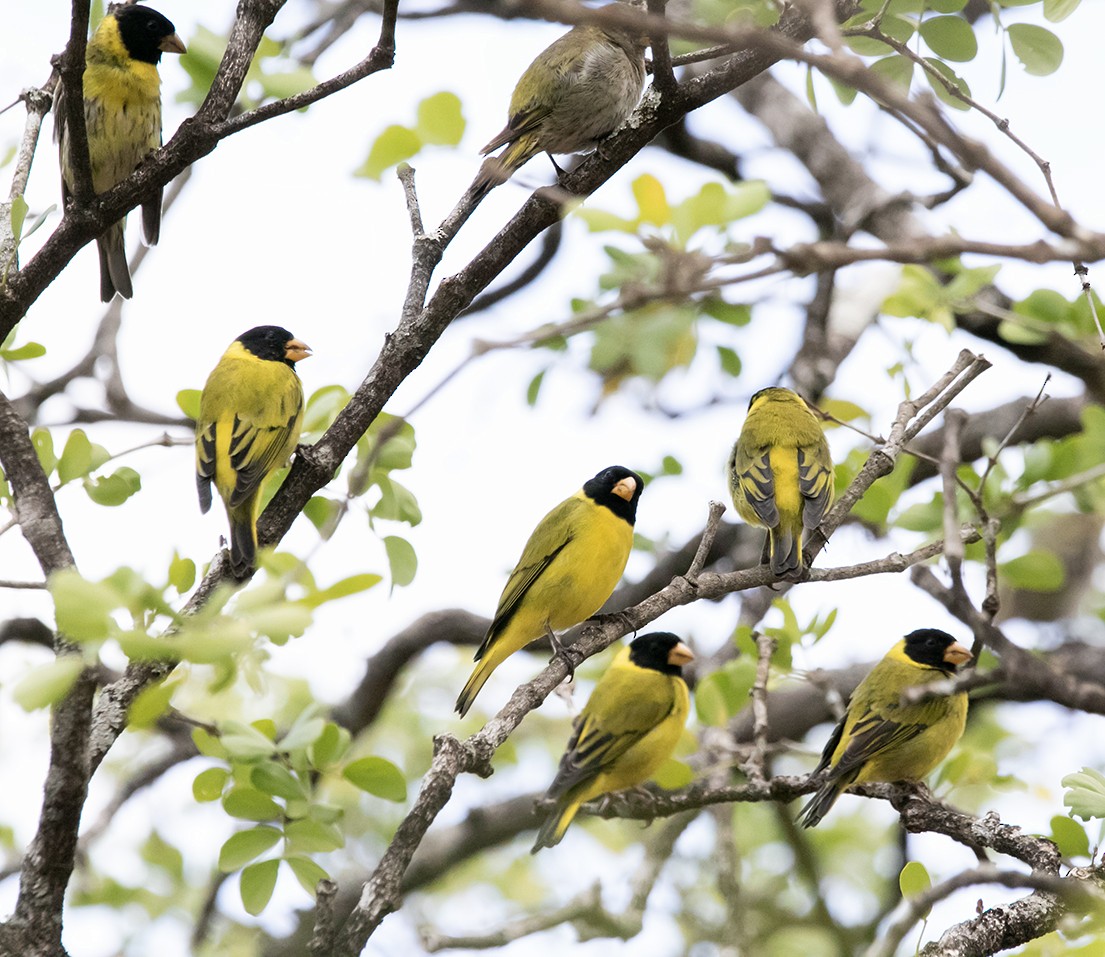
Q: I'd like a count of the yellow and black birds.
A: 6